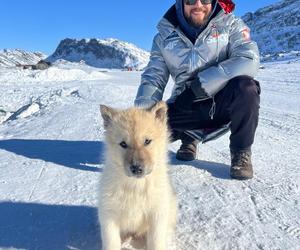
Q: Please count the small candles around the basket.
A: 0